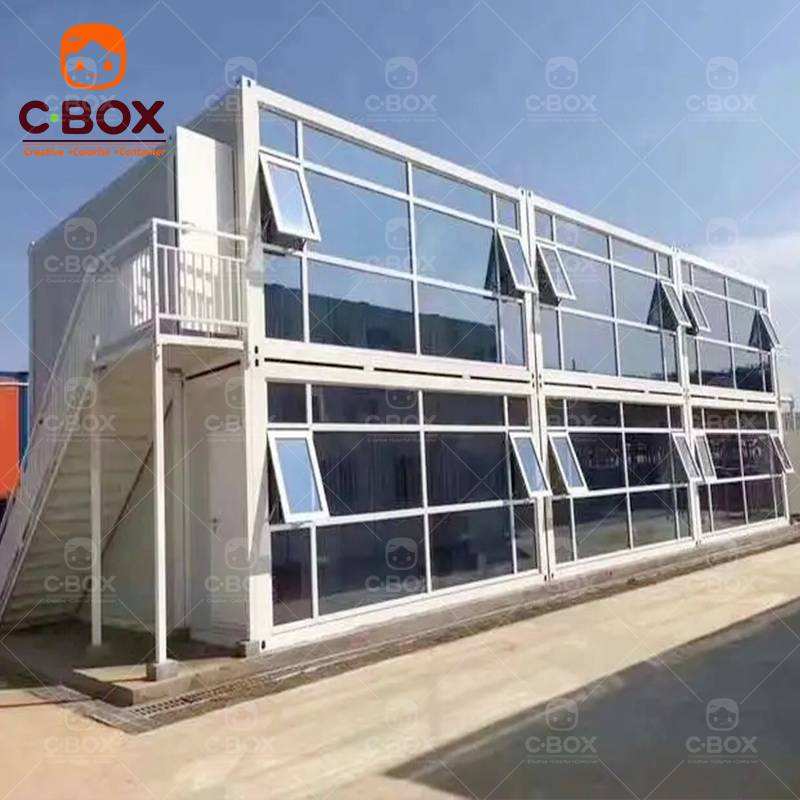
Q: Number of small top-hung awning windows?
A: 12